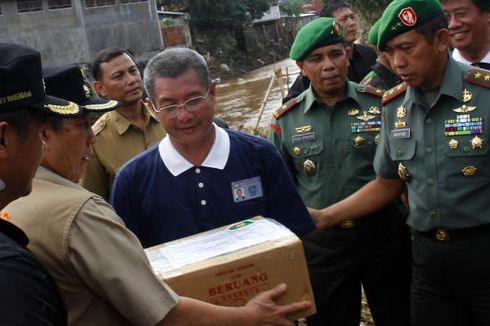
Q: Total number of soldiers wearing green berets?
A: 3